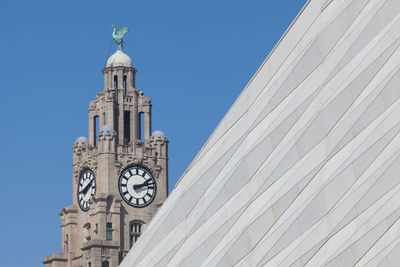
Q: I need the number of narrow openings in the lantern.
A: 2